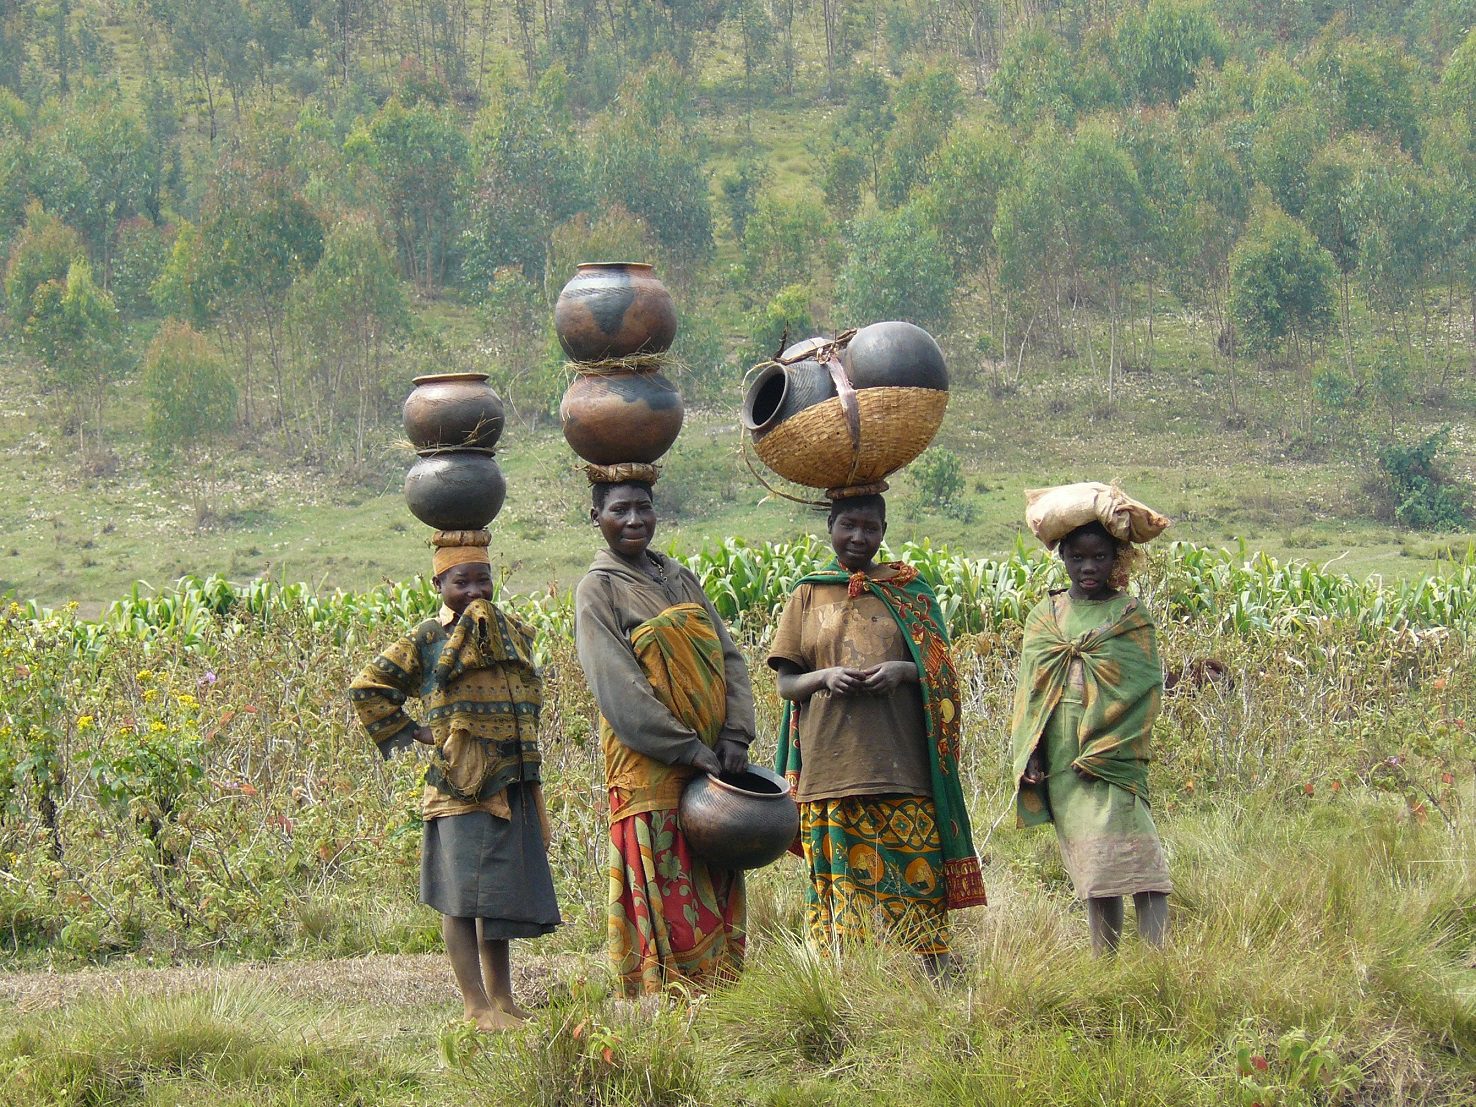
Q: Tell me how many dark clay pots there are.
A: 8